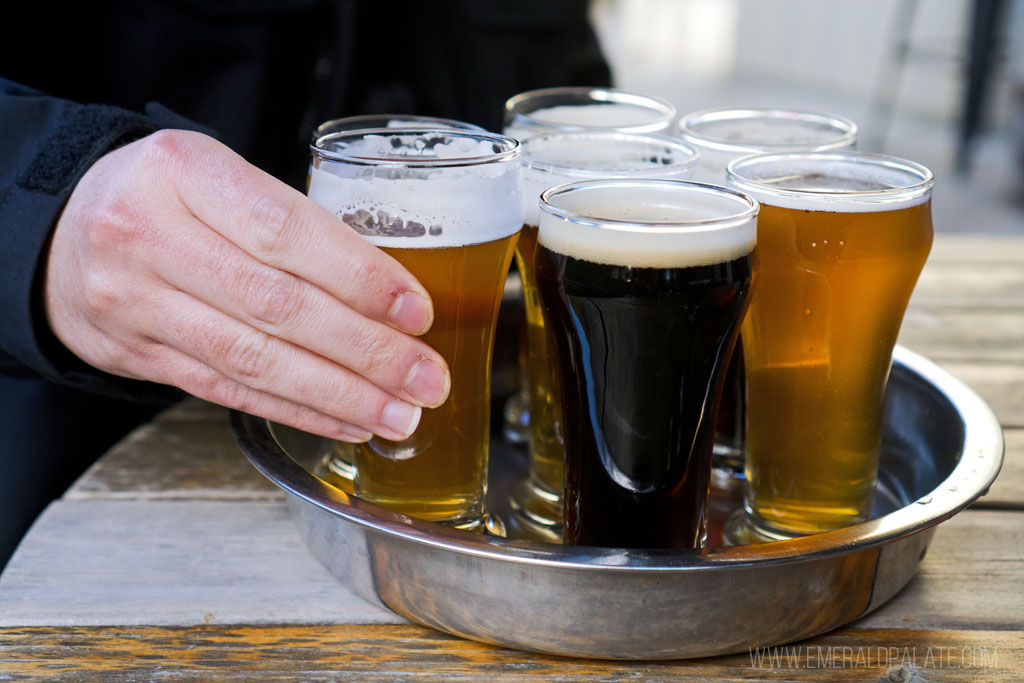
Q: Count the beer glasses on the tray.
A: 7